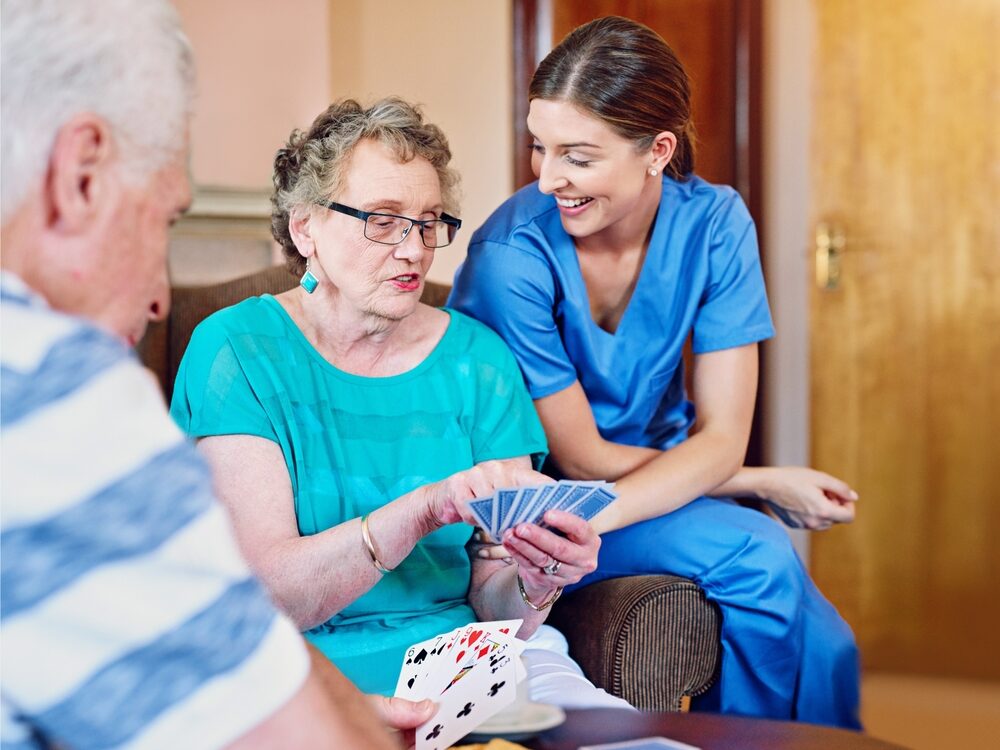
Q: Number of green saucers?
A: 0